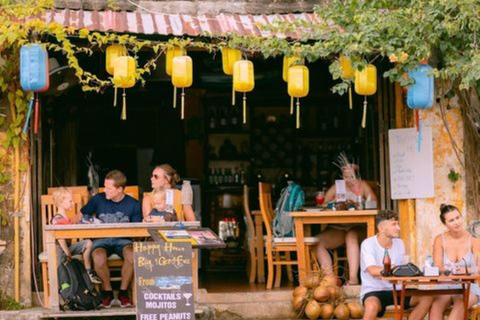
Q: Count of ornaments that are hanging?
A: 12